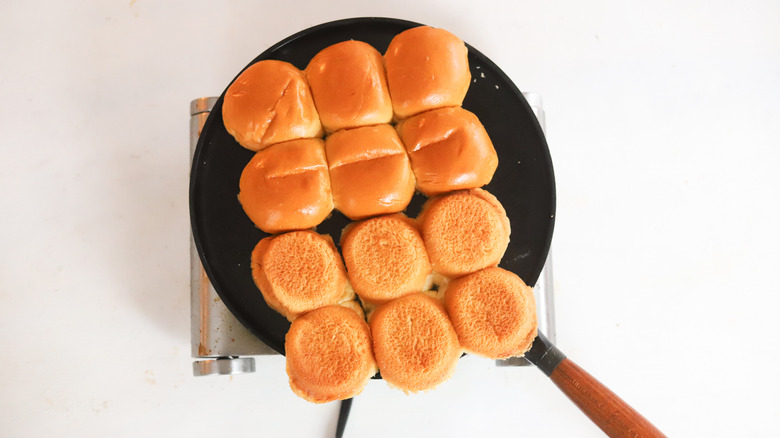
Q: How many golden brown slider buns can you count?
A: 12